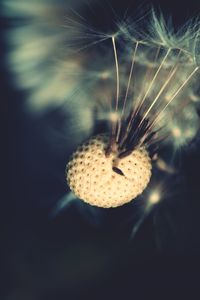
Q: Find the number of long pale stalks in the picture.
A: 5